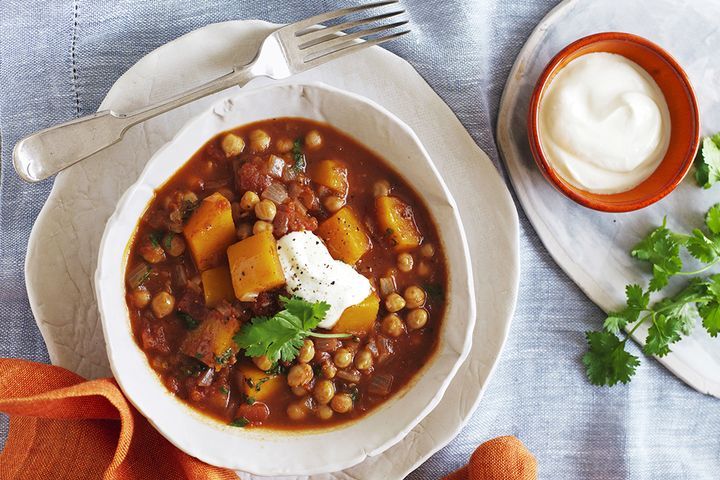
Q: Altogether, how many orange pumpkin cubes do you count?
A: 9